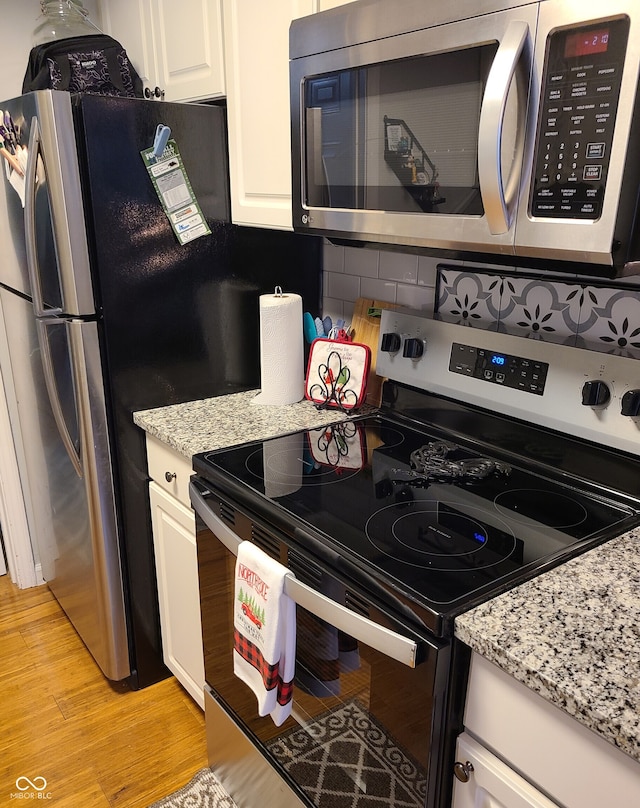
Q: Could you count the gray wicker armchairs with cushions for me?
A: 0